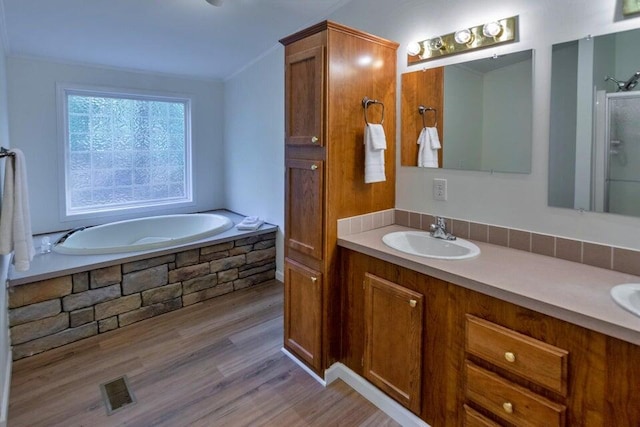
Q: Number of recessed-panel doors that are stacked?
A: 3